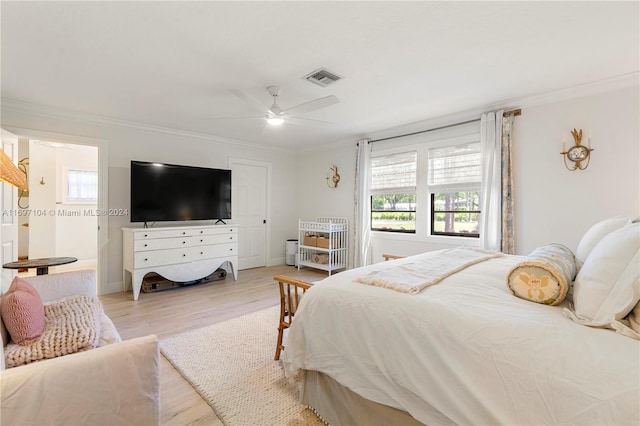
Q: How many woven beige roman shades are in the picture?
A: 2